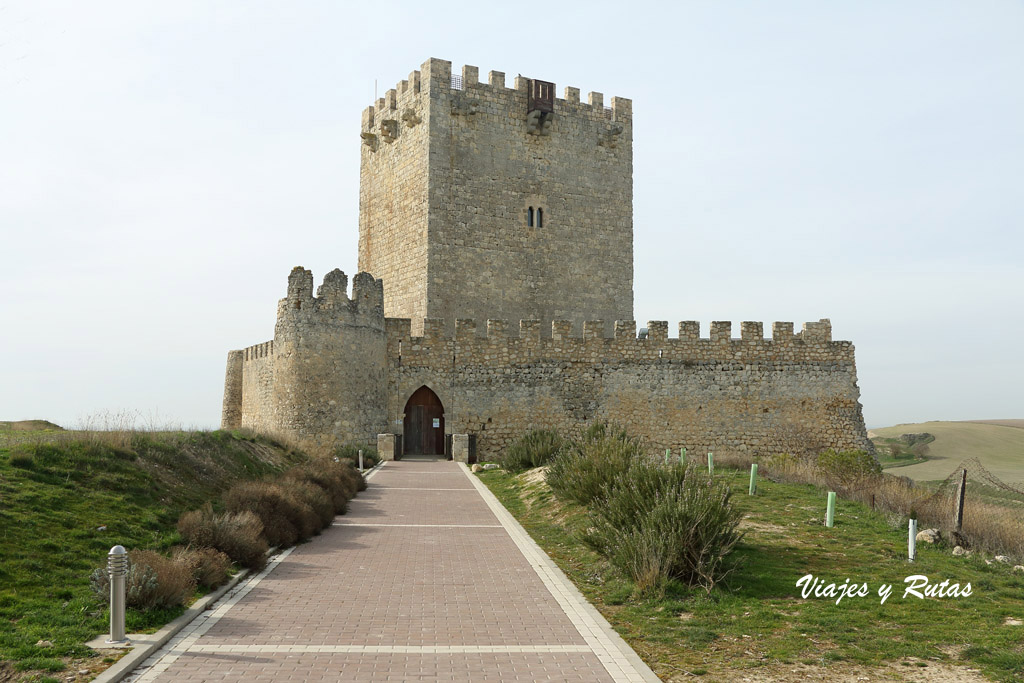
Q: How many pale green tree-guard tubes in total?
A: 5